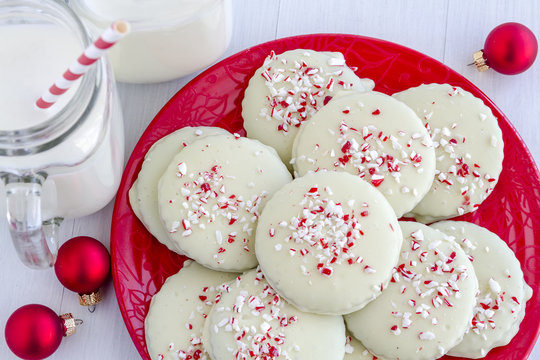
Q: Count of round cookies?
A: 11